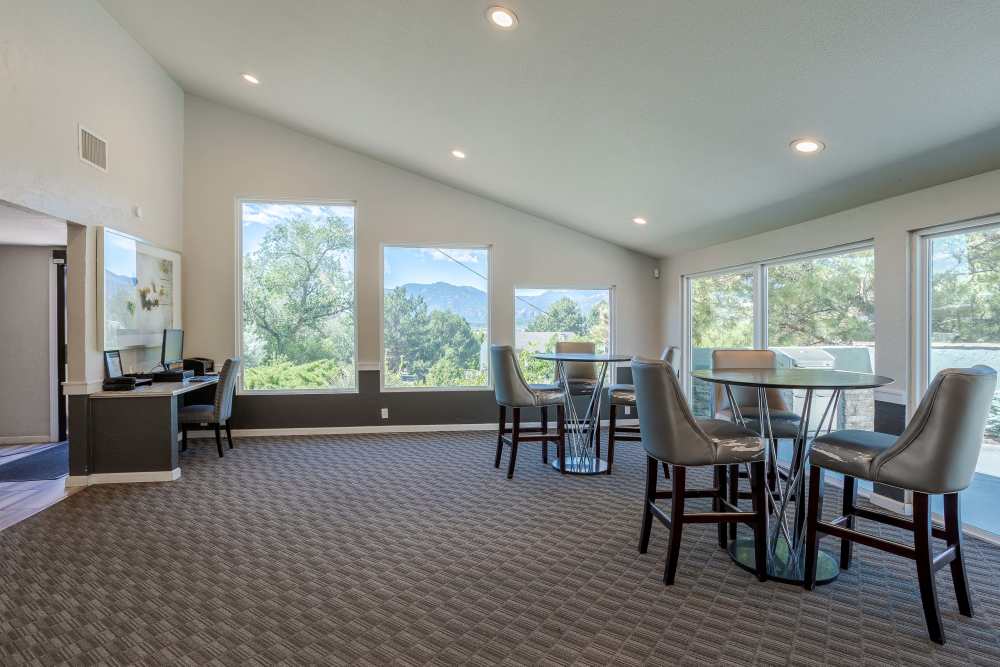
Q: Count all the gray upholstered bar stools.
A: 6